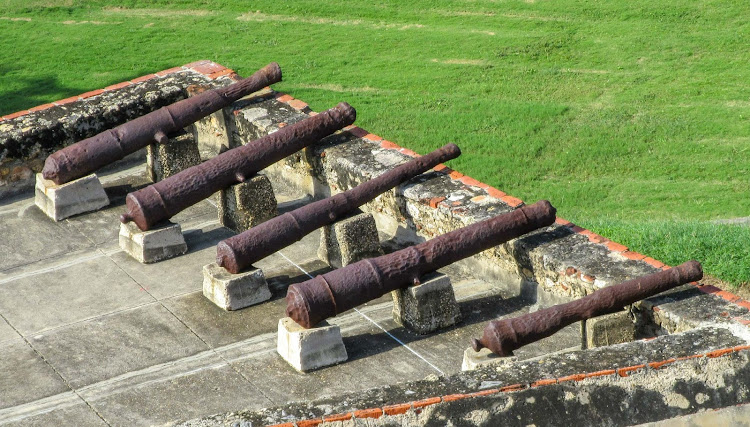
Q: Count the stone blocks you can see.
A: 10